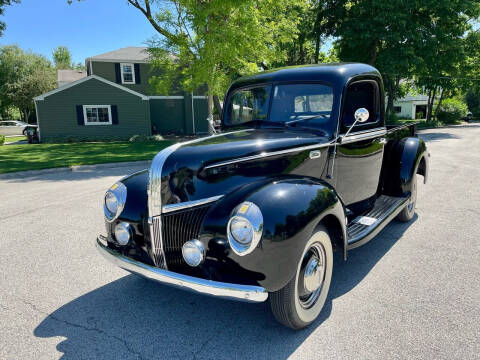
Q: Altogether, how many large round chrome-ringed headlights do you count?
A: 2